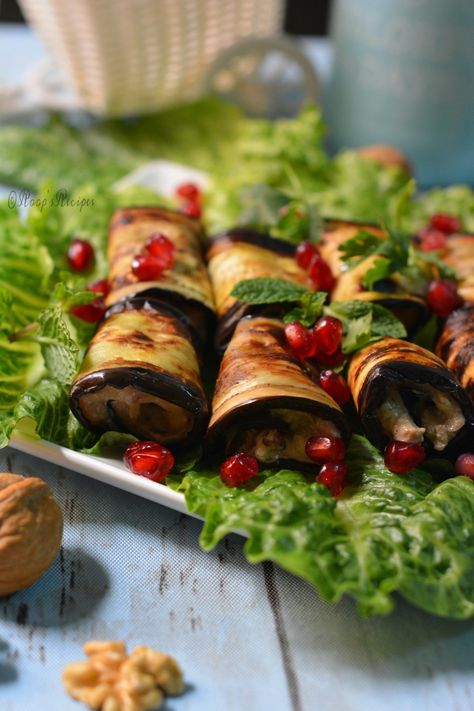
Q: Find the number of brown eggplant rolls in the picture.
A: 8